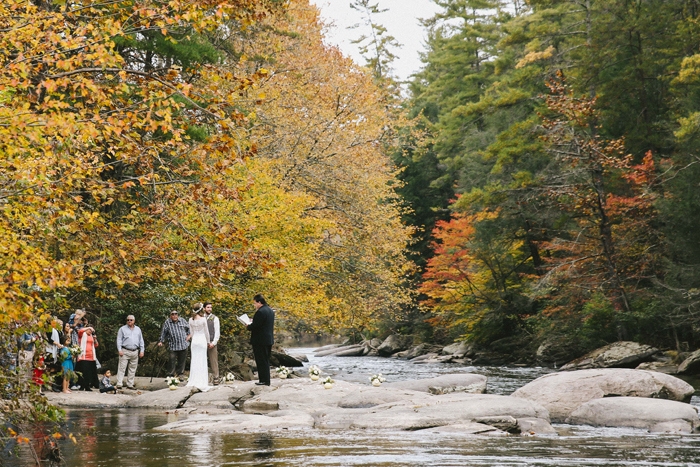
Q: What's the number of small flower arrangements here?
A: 6